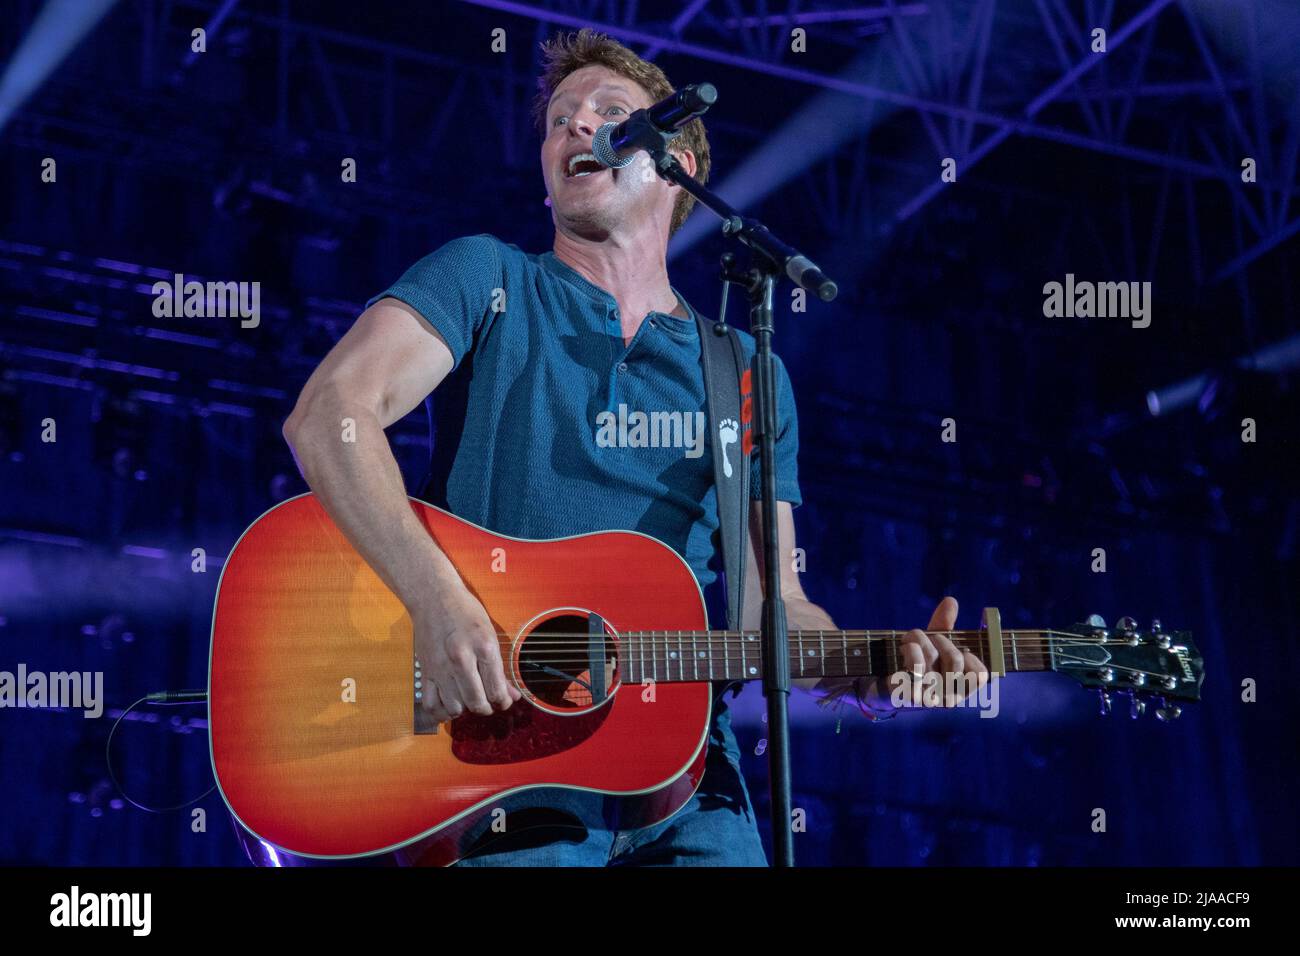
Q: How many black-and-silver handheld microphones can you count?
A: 1